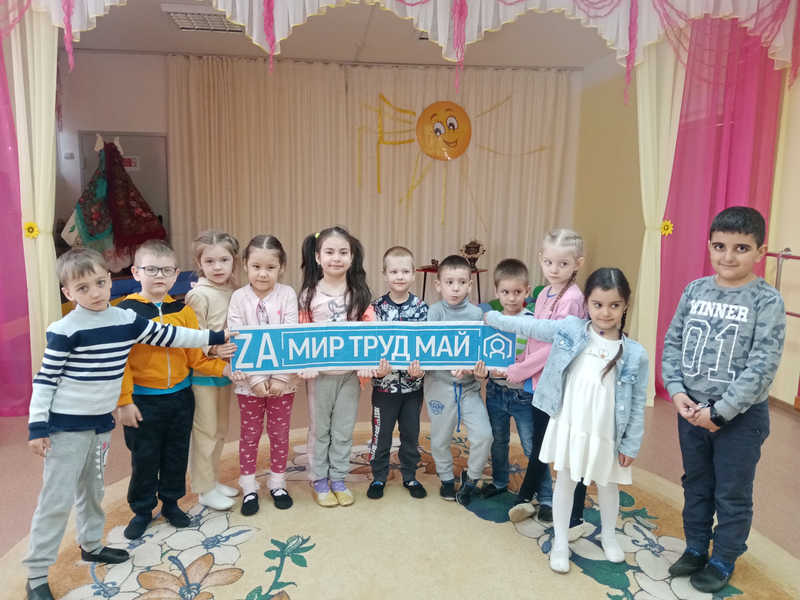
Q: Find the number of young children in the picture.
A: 11